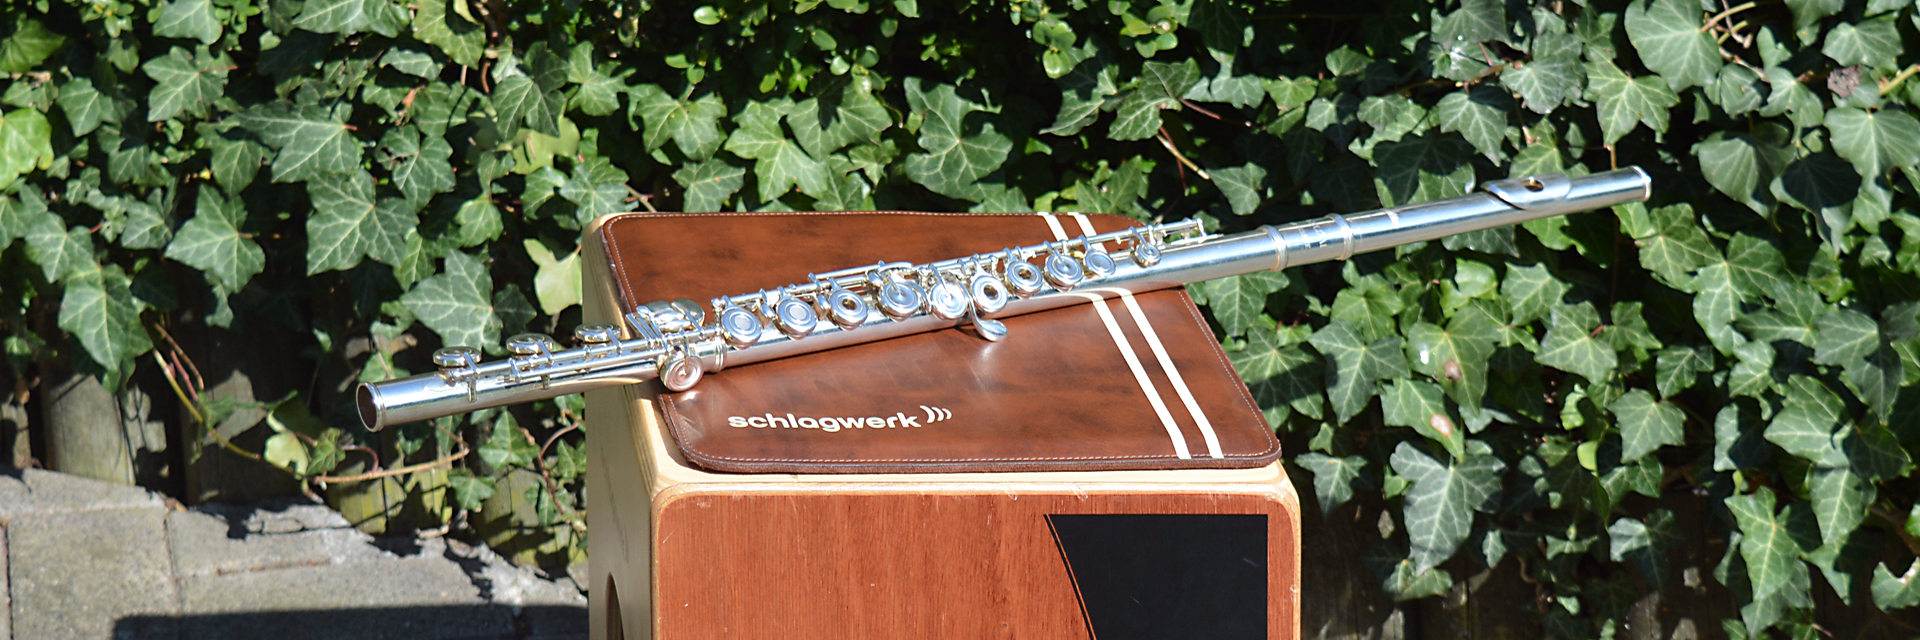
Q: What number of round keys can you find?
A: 14